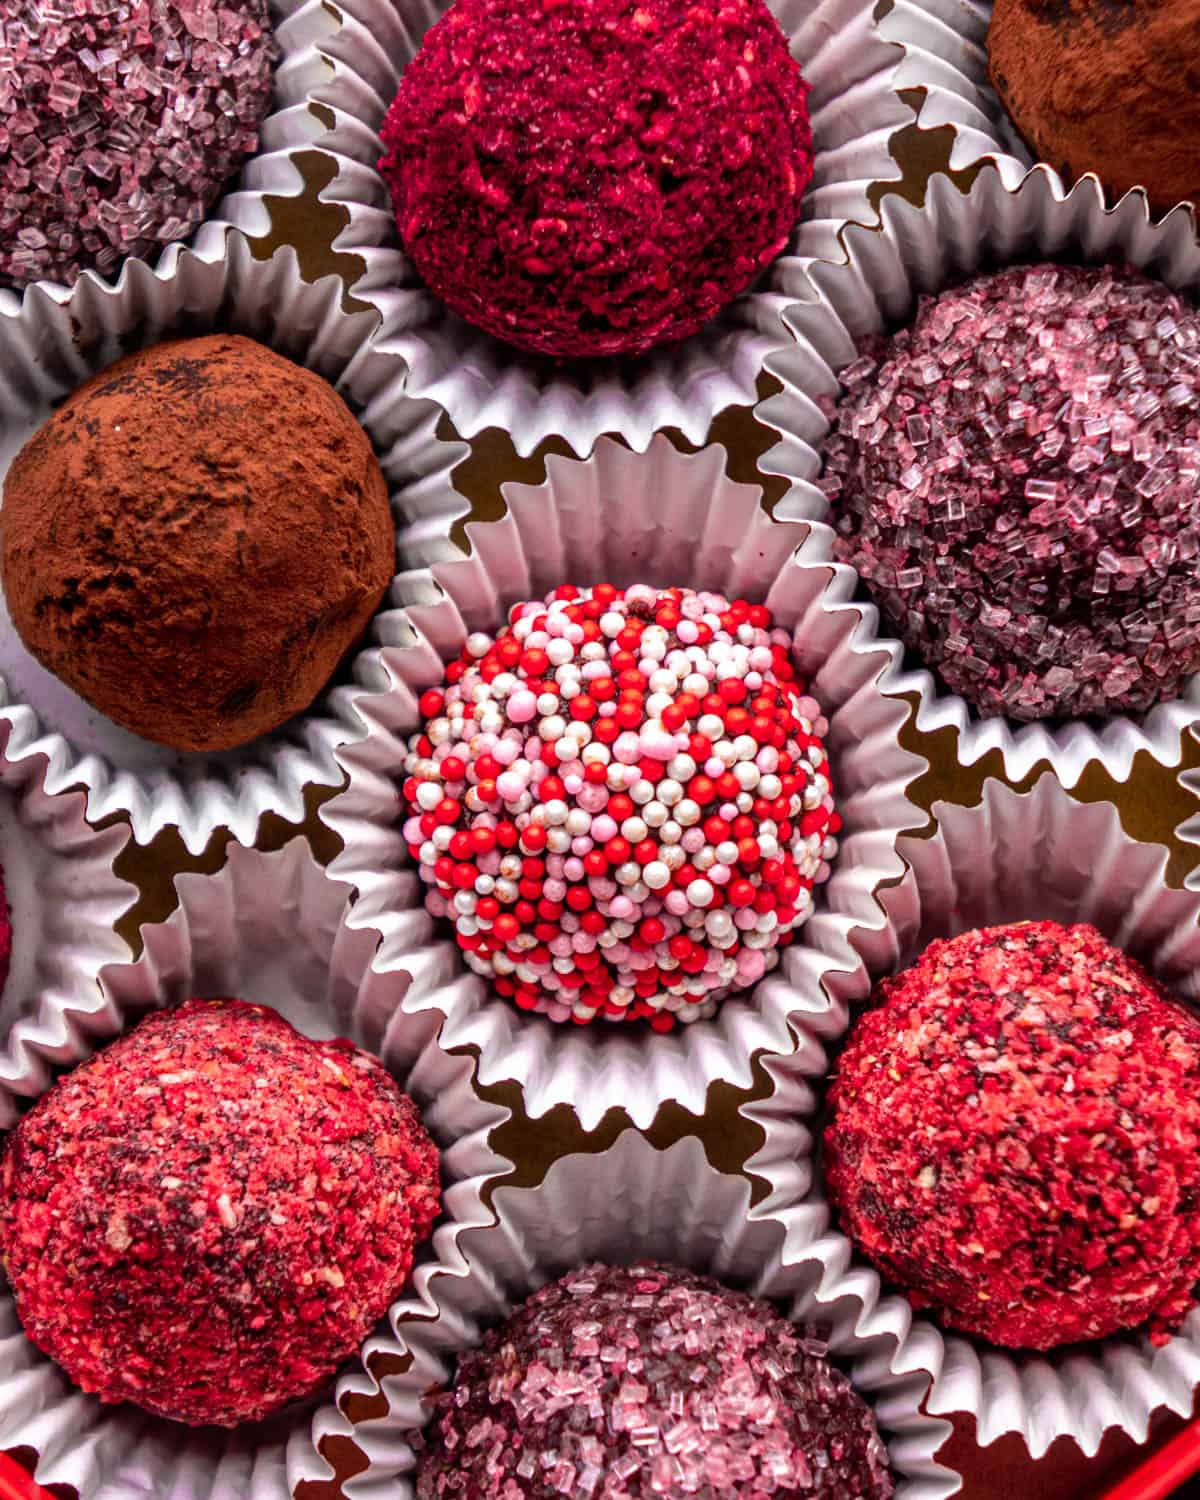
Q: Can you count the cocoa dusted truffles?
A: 2